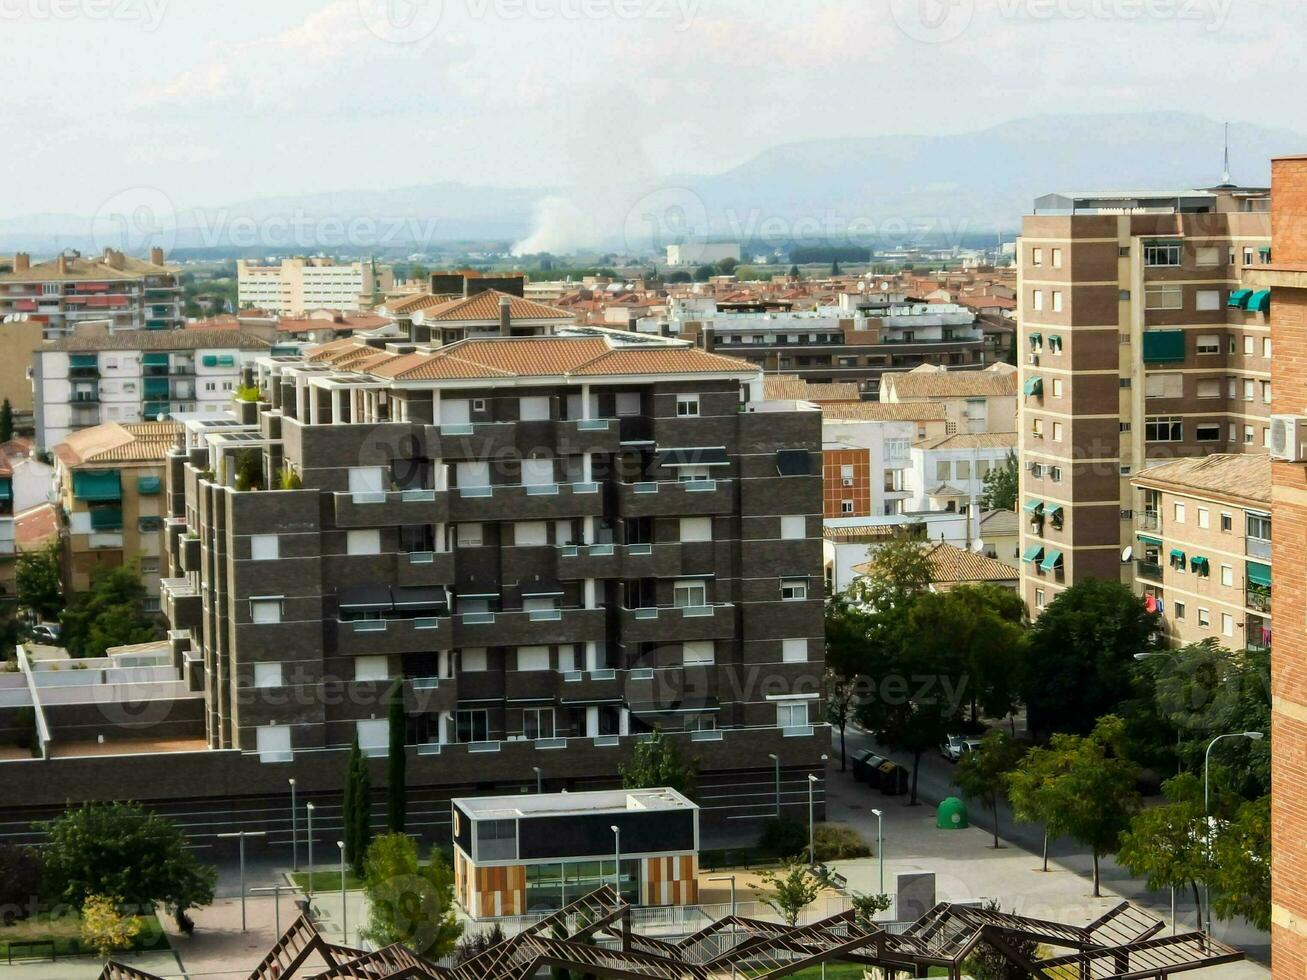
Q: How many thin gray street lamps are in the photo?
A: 13